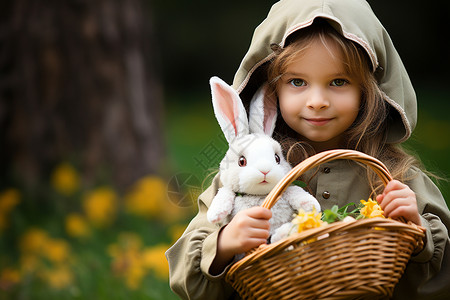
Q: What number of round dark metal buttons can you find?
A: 2